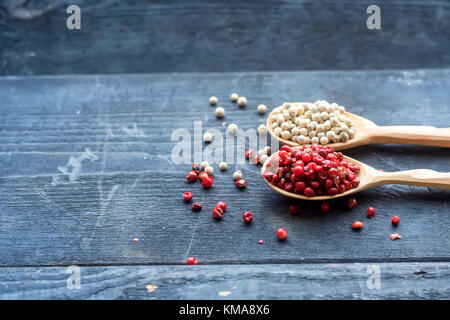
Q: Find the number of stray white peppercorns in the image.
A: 15